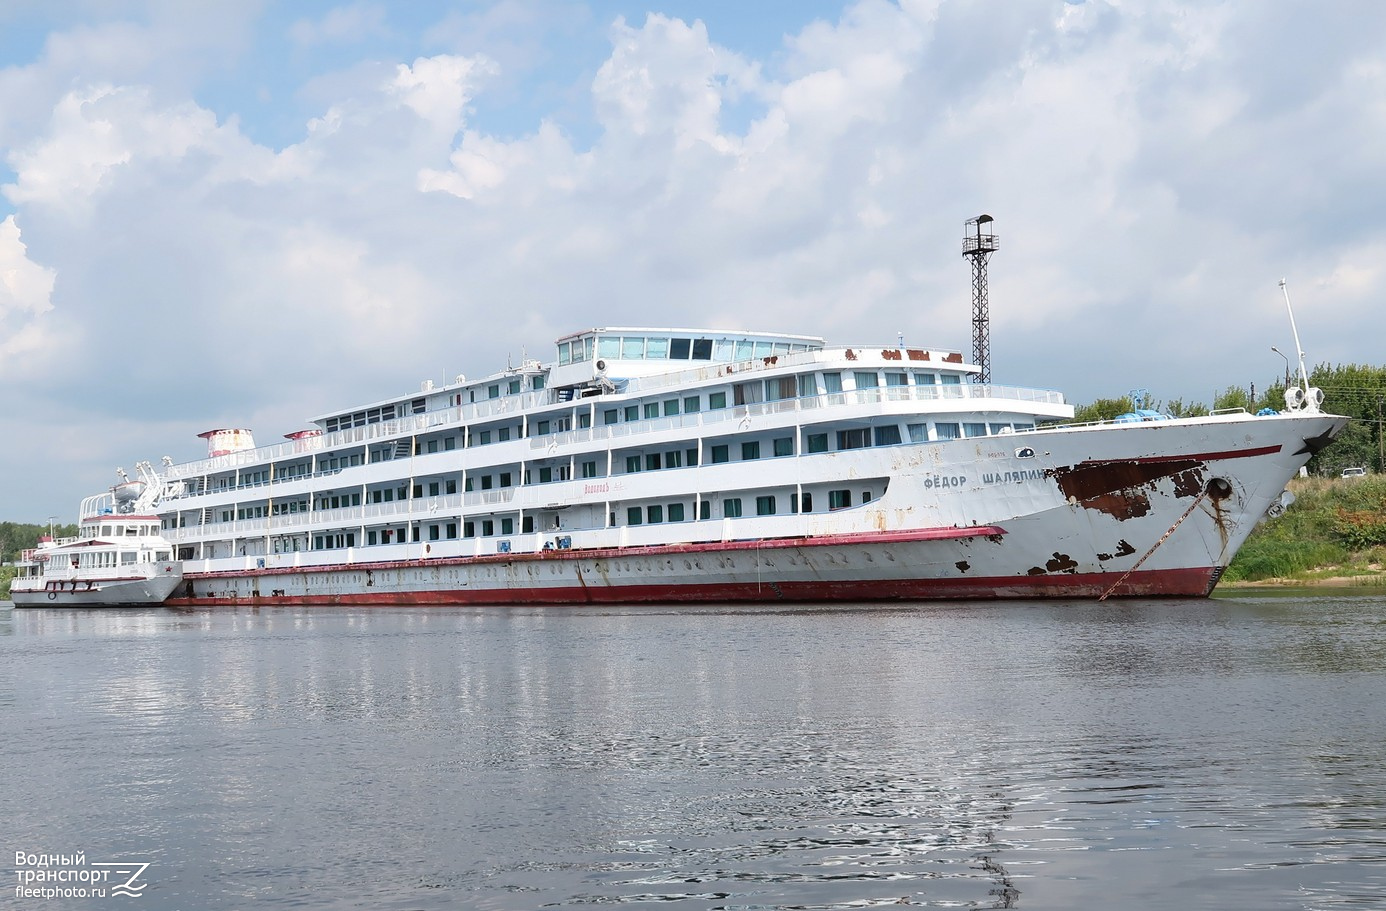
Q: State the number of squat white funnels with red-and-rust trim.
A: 2